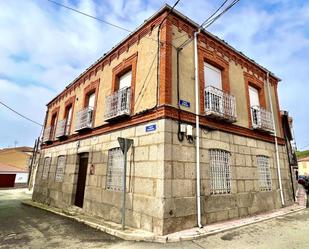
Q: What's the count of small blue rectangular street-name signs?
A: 2